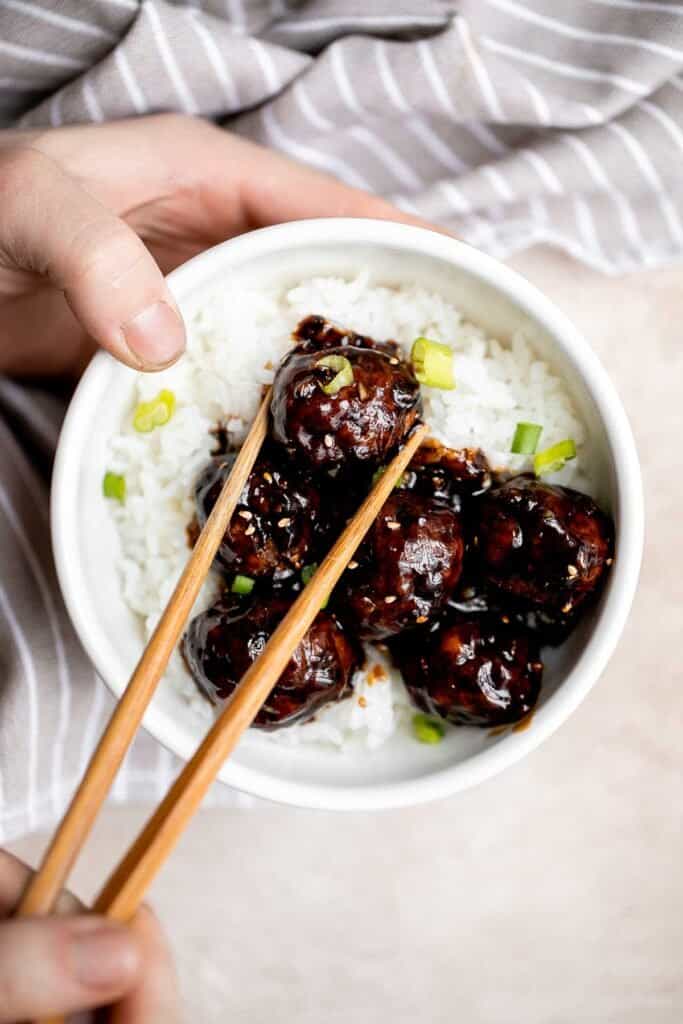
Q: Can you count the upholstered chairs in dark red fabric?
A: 0